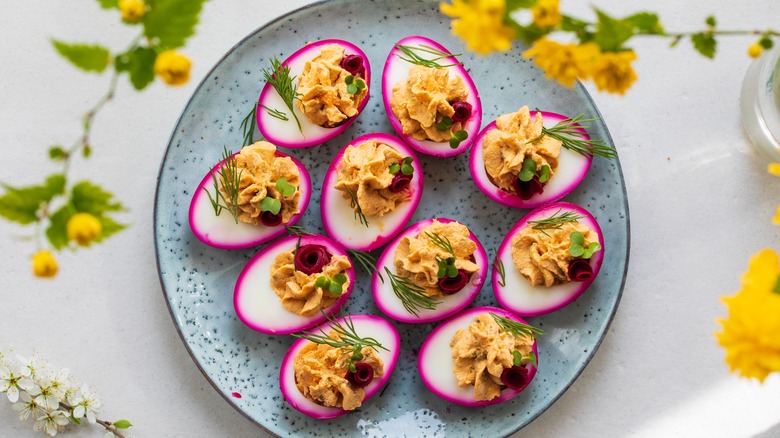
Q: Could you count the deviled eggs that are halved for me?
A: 10